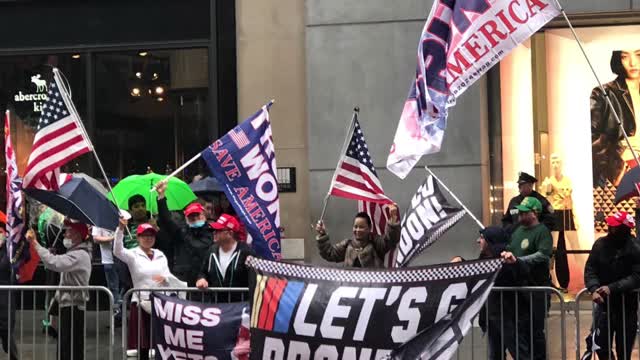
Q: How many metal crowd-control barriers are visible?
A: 4